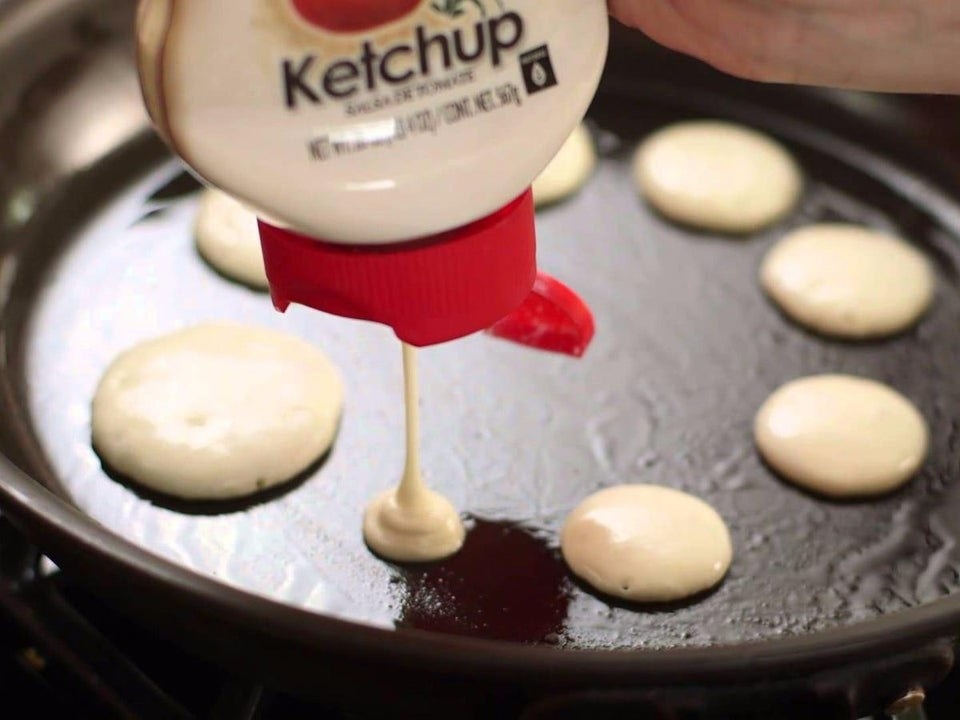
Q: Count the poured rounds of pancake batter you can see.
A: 8